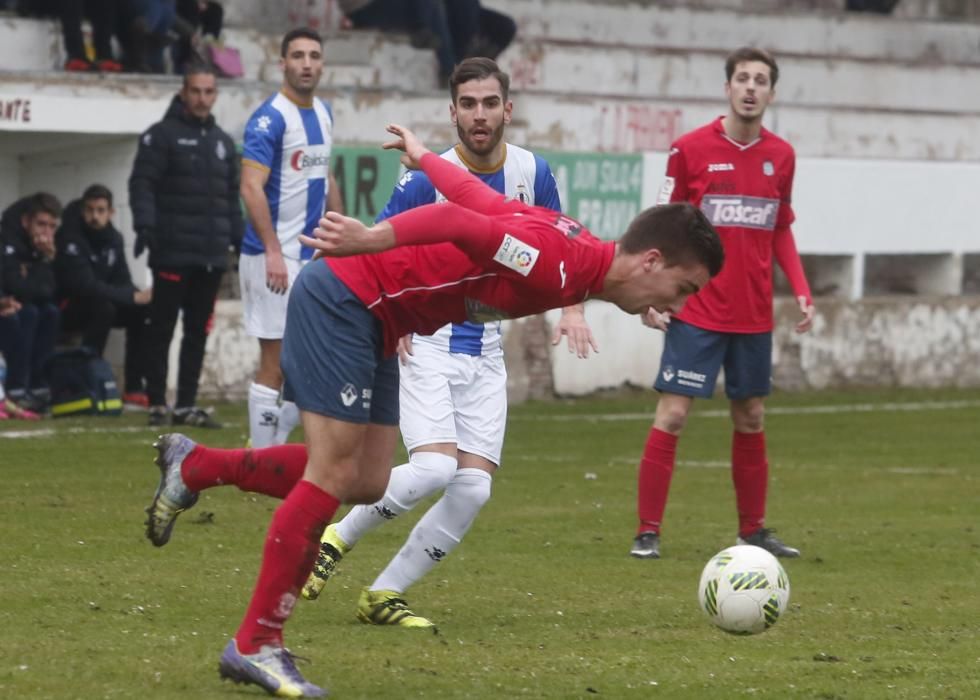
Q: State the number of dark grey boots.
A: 2